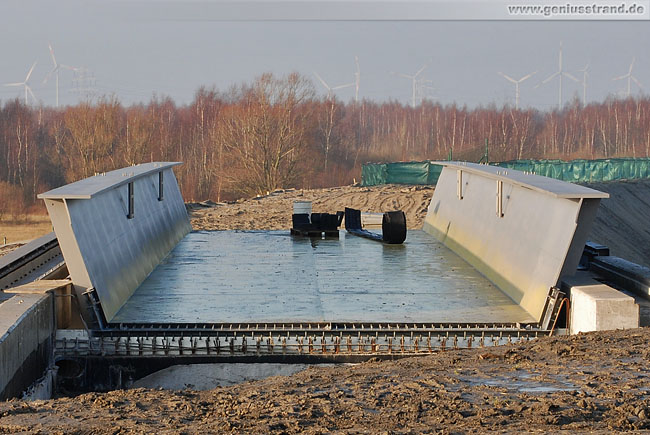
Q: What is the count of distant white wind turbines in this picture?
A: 9